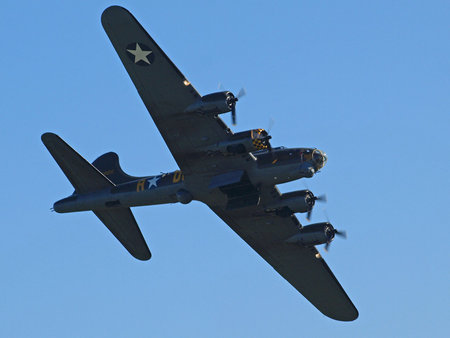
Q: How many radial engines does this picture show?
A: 4